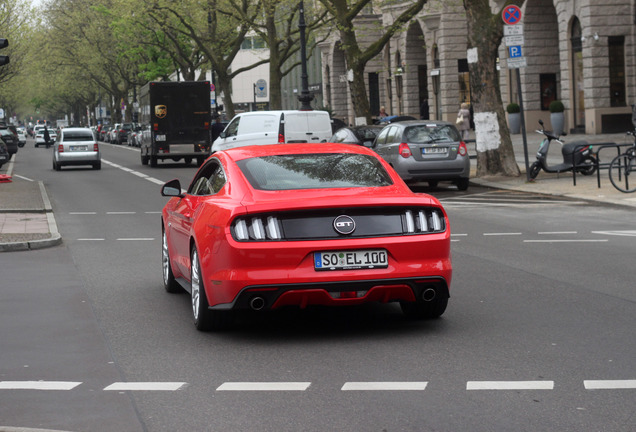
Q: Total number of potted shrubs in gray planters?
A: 2